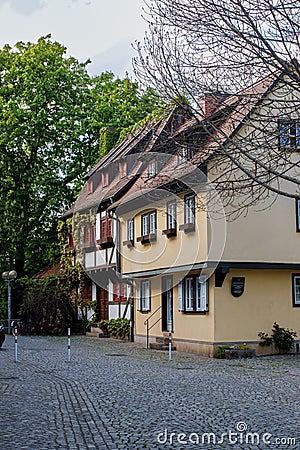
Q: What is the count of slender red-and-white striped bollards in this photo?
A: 3